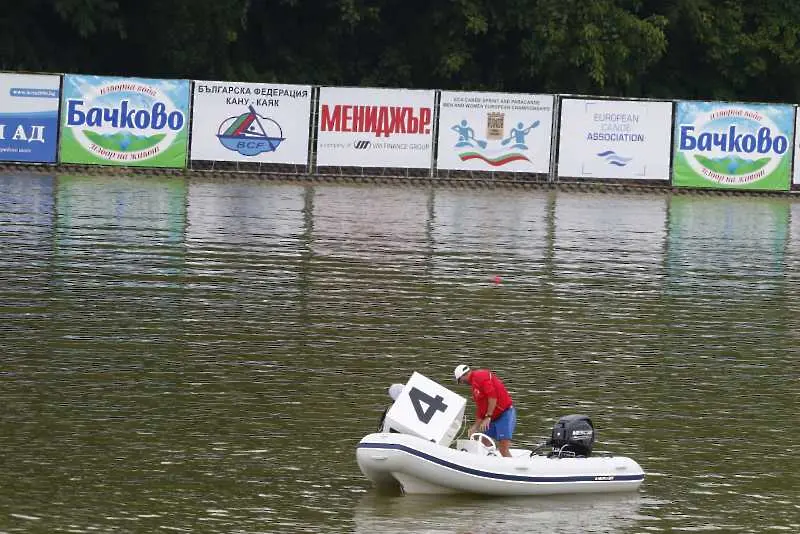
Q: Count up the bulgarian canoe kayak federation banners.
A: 1